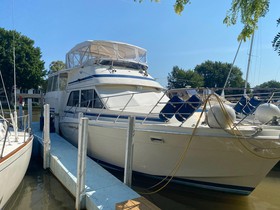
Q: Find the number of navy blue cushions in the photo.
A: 4